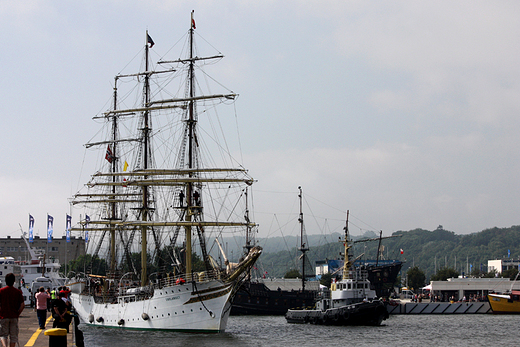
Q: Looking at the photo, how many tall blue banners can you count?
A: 4